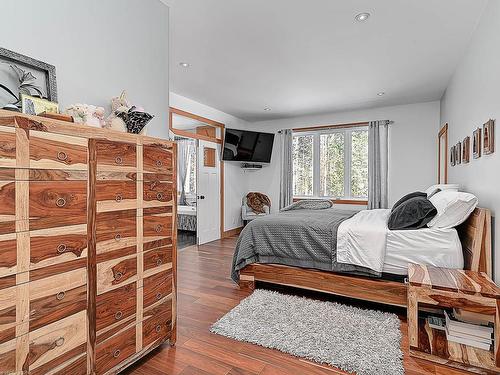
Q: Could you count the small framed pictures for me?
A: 5